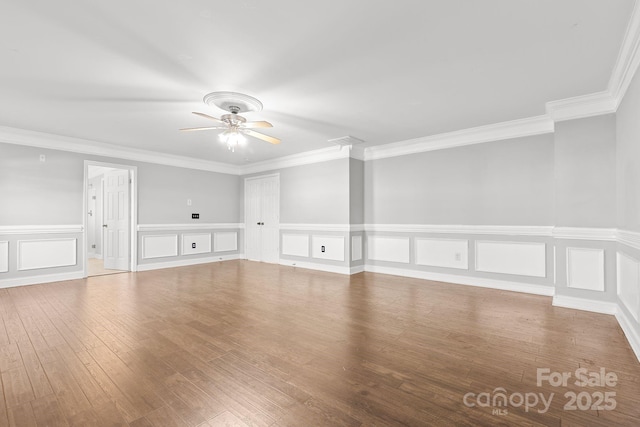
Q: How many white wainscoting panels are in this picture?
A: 13